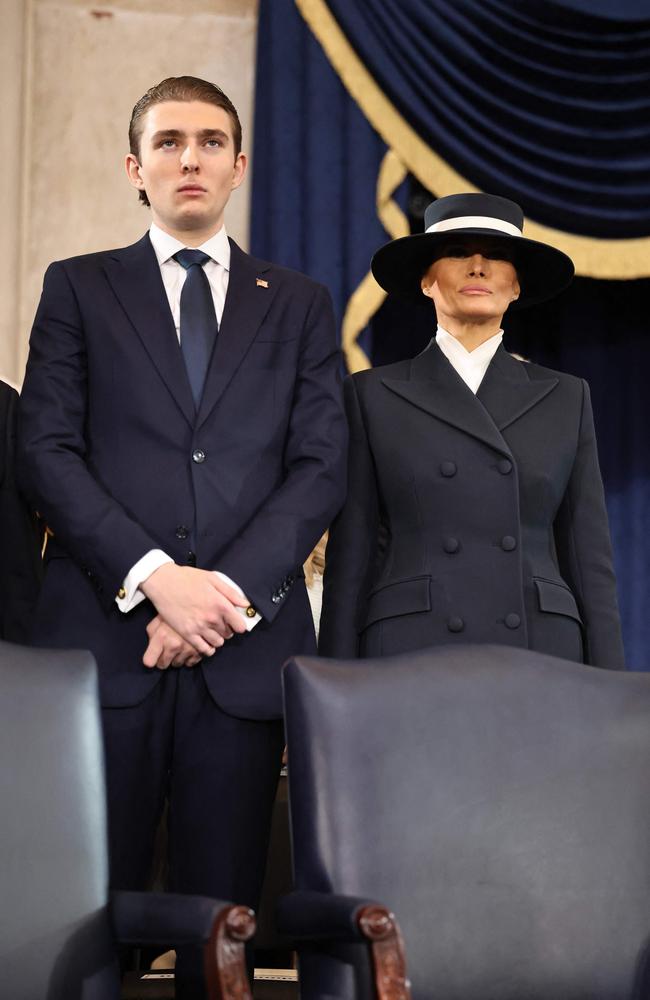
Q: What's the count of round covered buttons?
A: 6